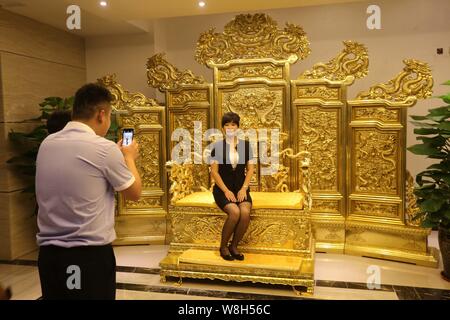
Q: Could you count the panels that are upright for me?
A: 5